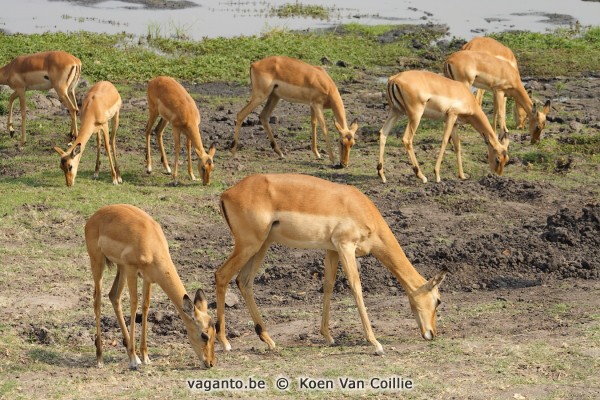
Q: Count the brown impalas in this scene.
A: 9